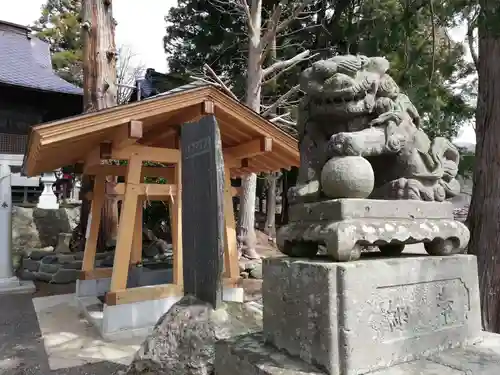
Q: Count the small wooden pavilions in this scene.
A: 1